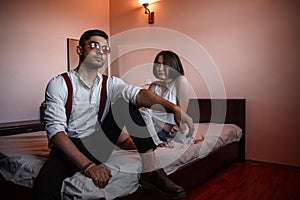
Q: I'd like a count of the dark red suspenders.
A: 2